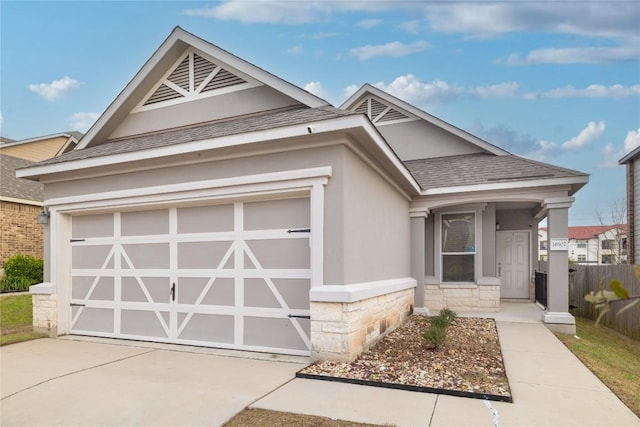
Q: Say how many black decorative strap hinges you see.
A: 4